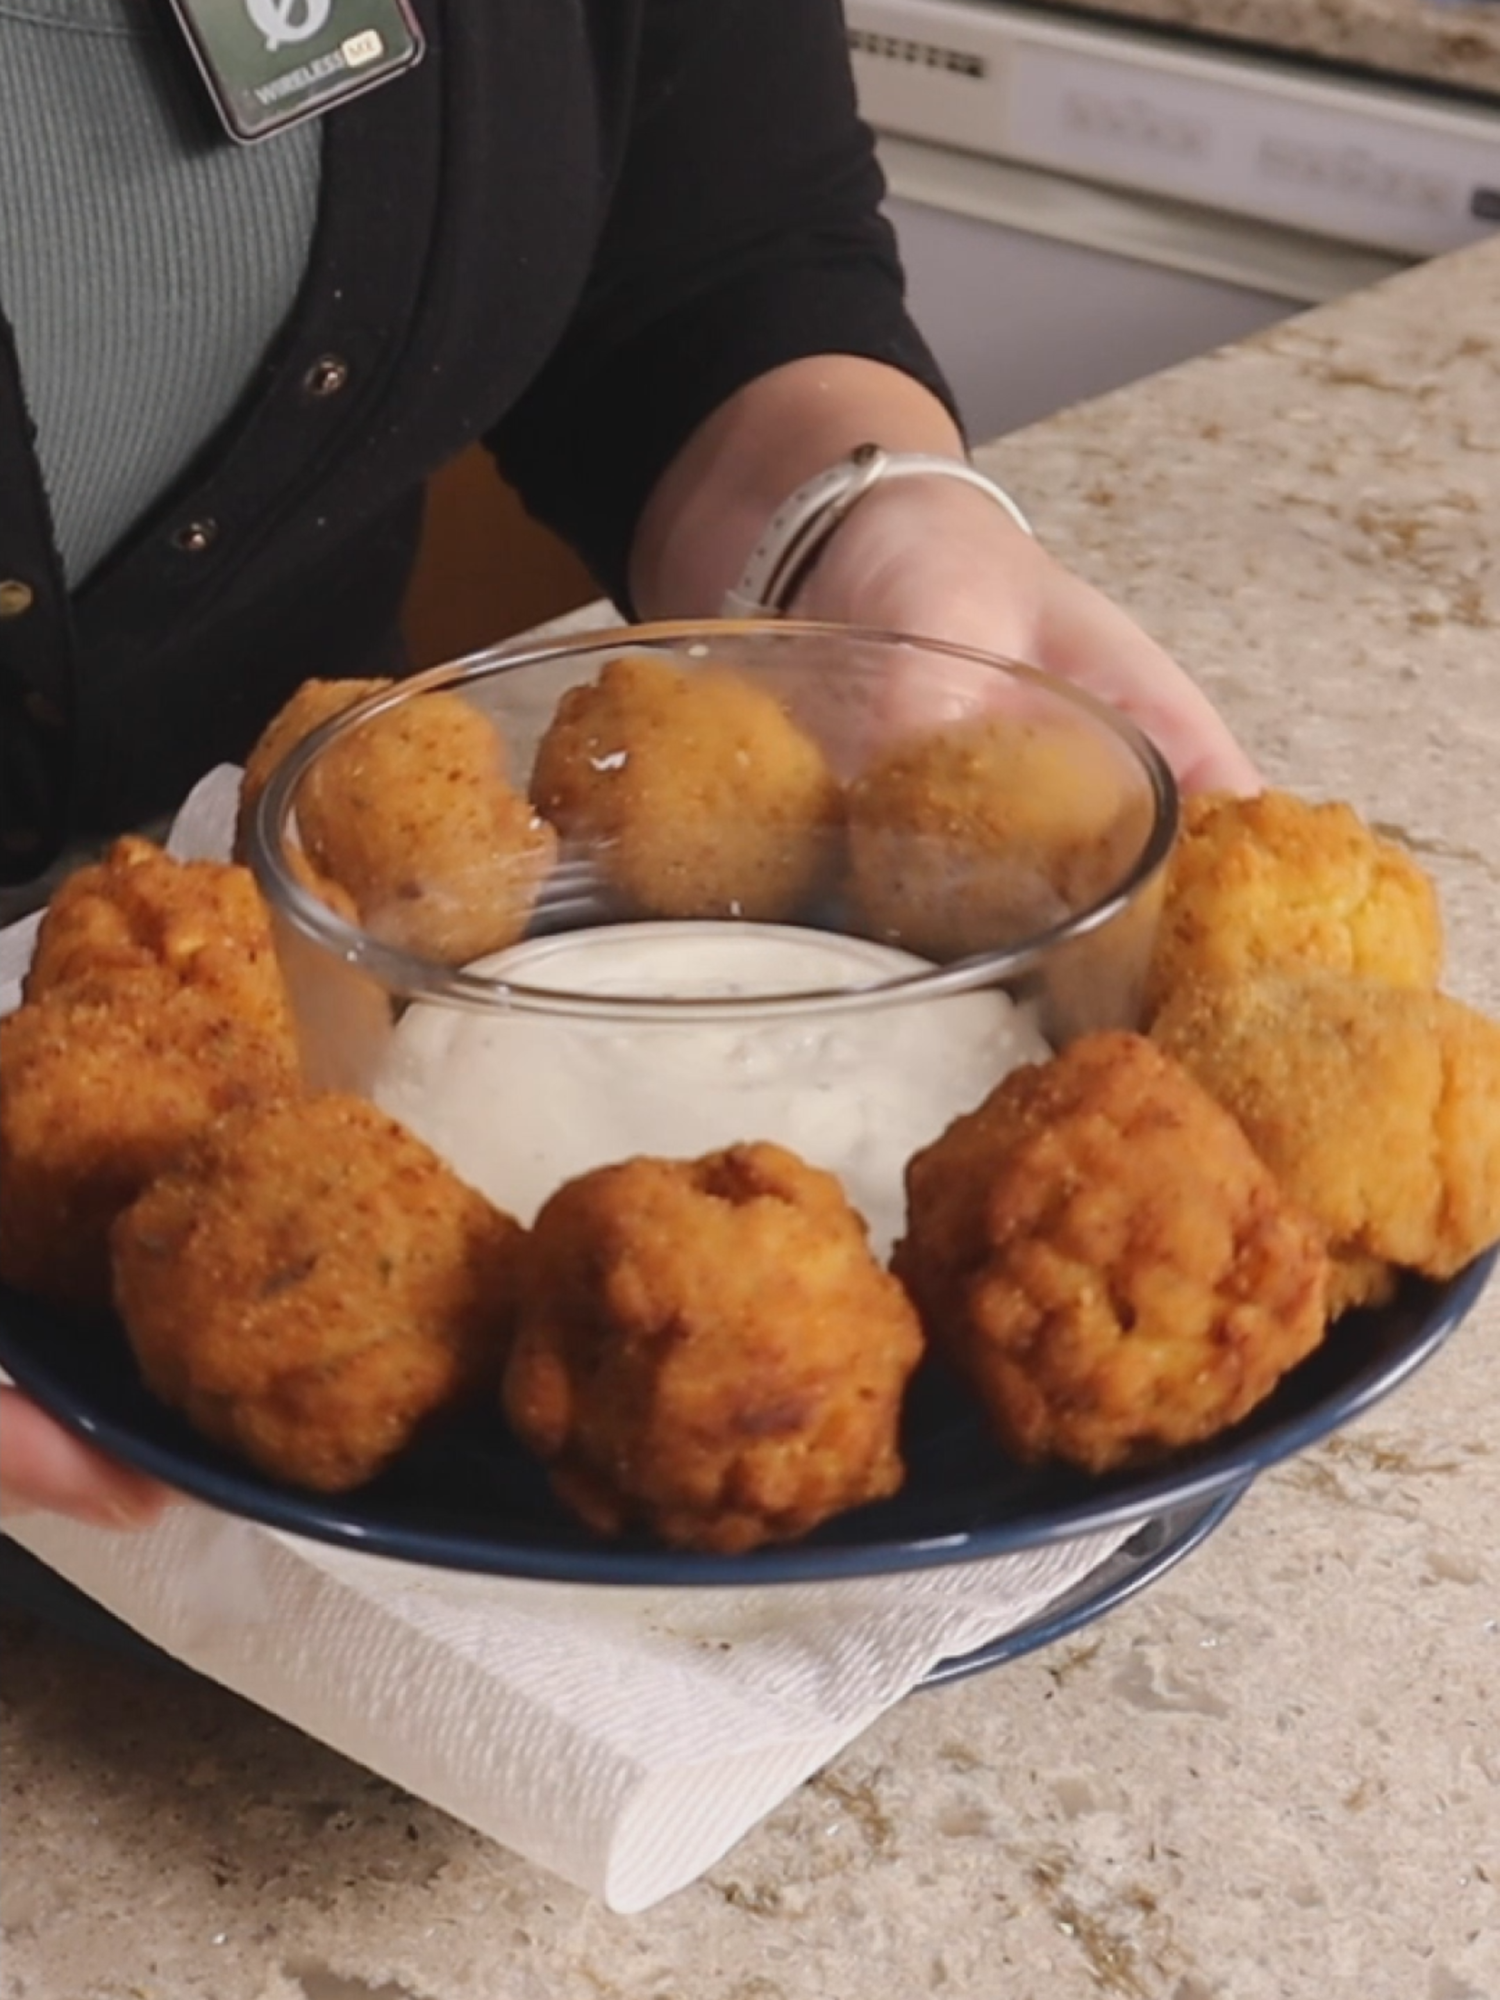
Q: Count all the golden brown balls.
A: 10